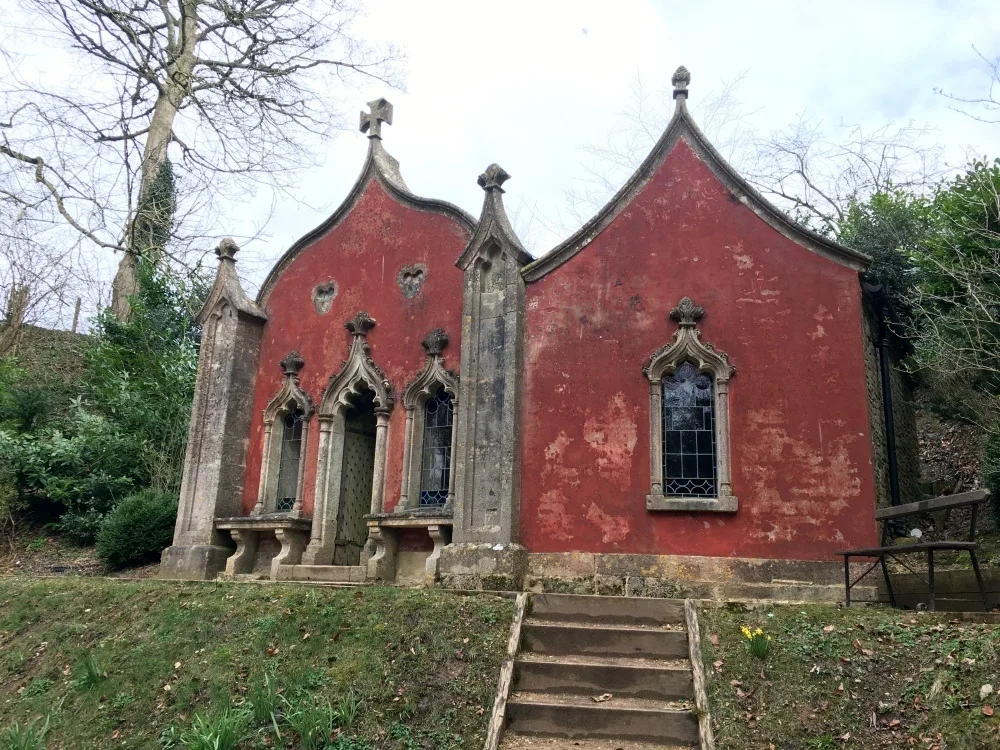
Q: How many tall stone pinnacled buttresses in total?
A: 2